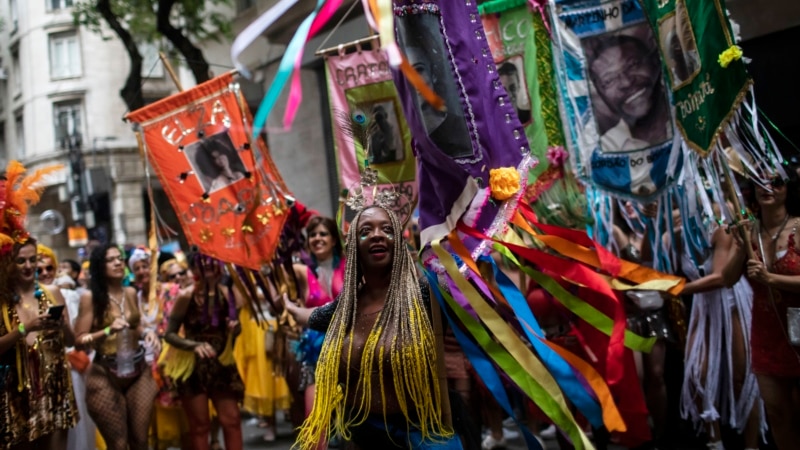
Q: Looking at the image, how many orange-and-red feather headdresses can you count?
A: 1